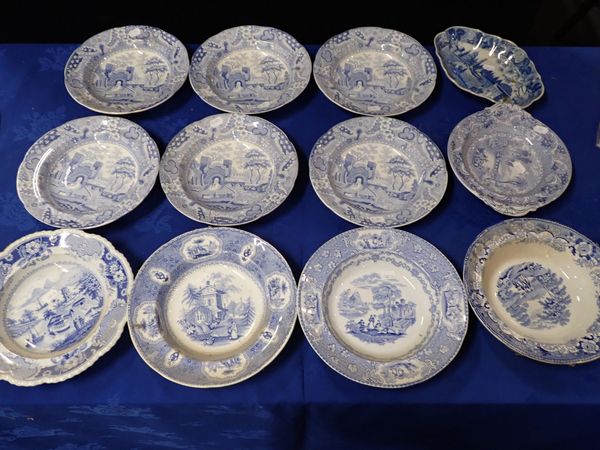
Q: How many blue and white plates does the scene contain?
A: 12